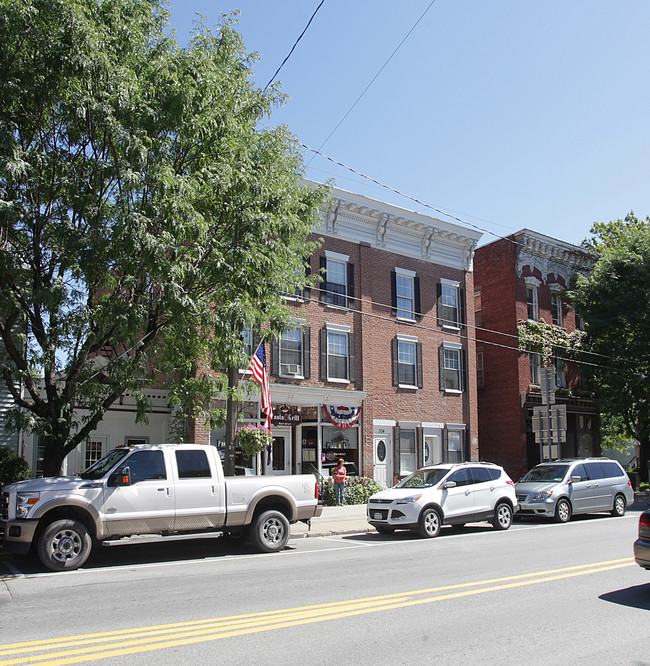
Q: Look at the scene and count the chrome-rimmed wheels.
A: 6